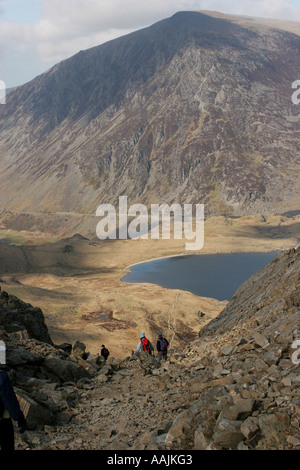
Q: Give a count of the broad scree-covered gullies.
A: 1